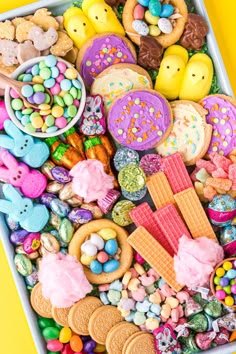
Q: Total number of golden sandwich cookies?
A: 6